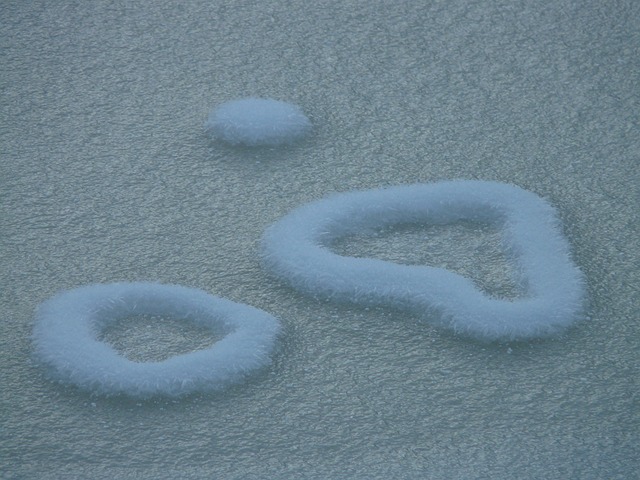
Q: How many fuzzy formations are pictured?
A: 3